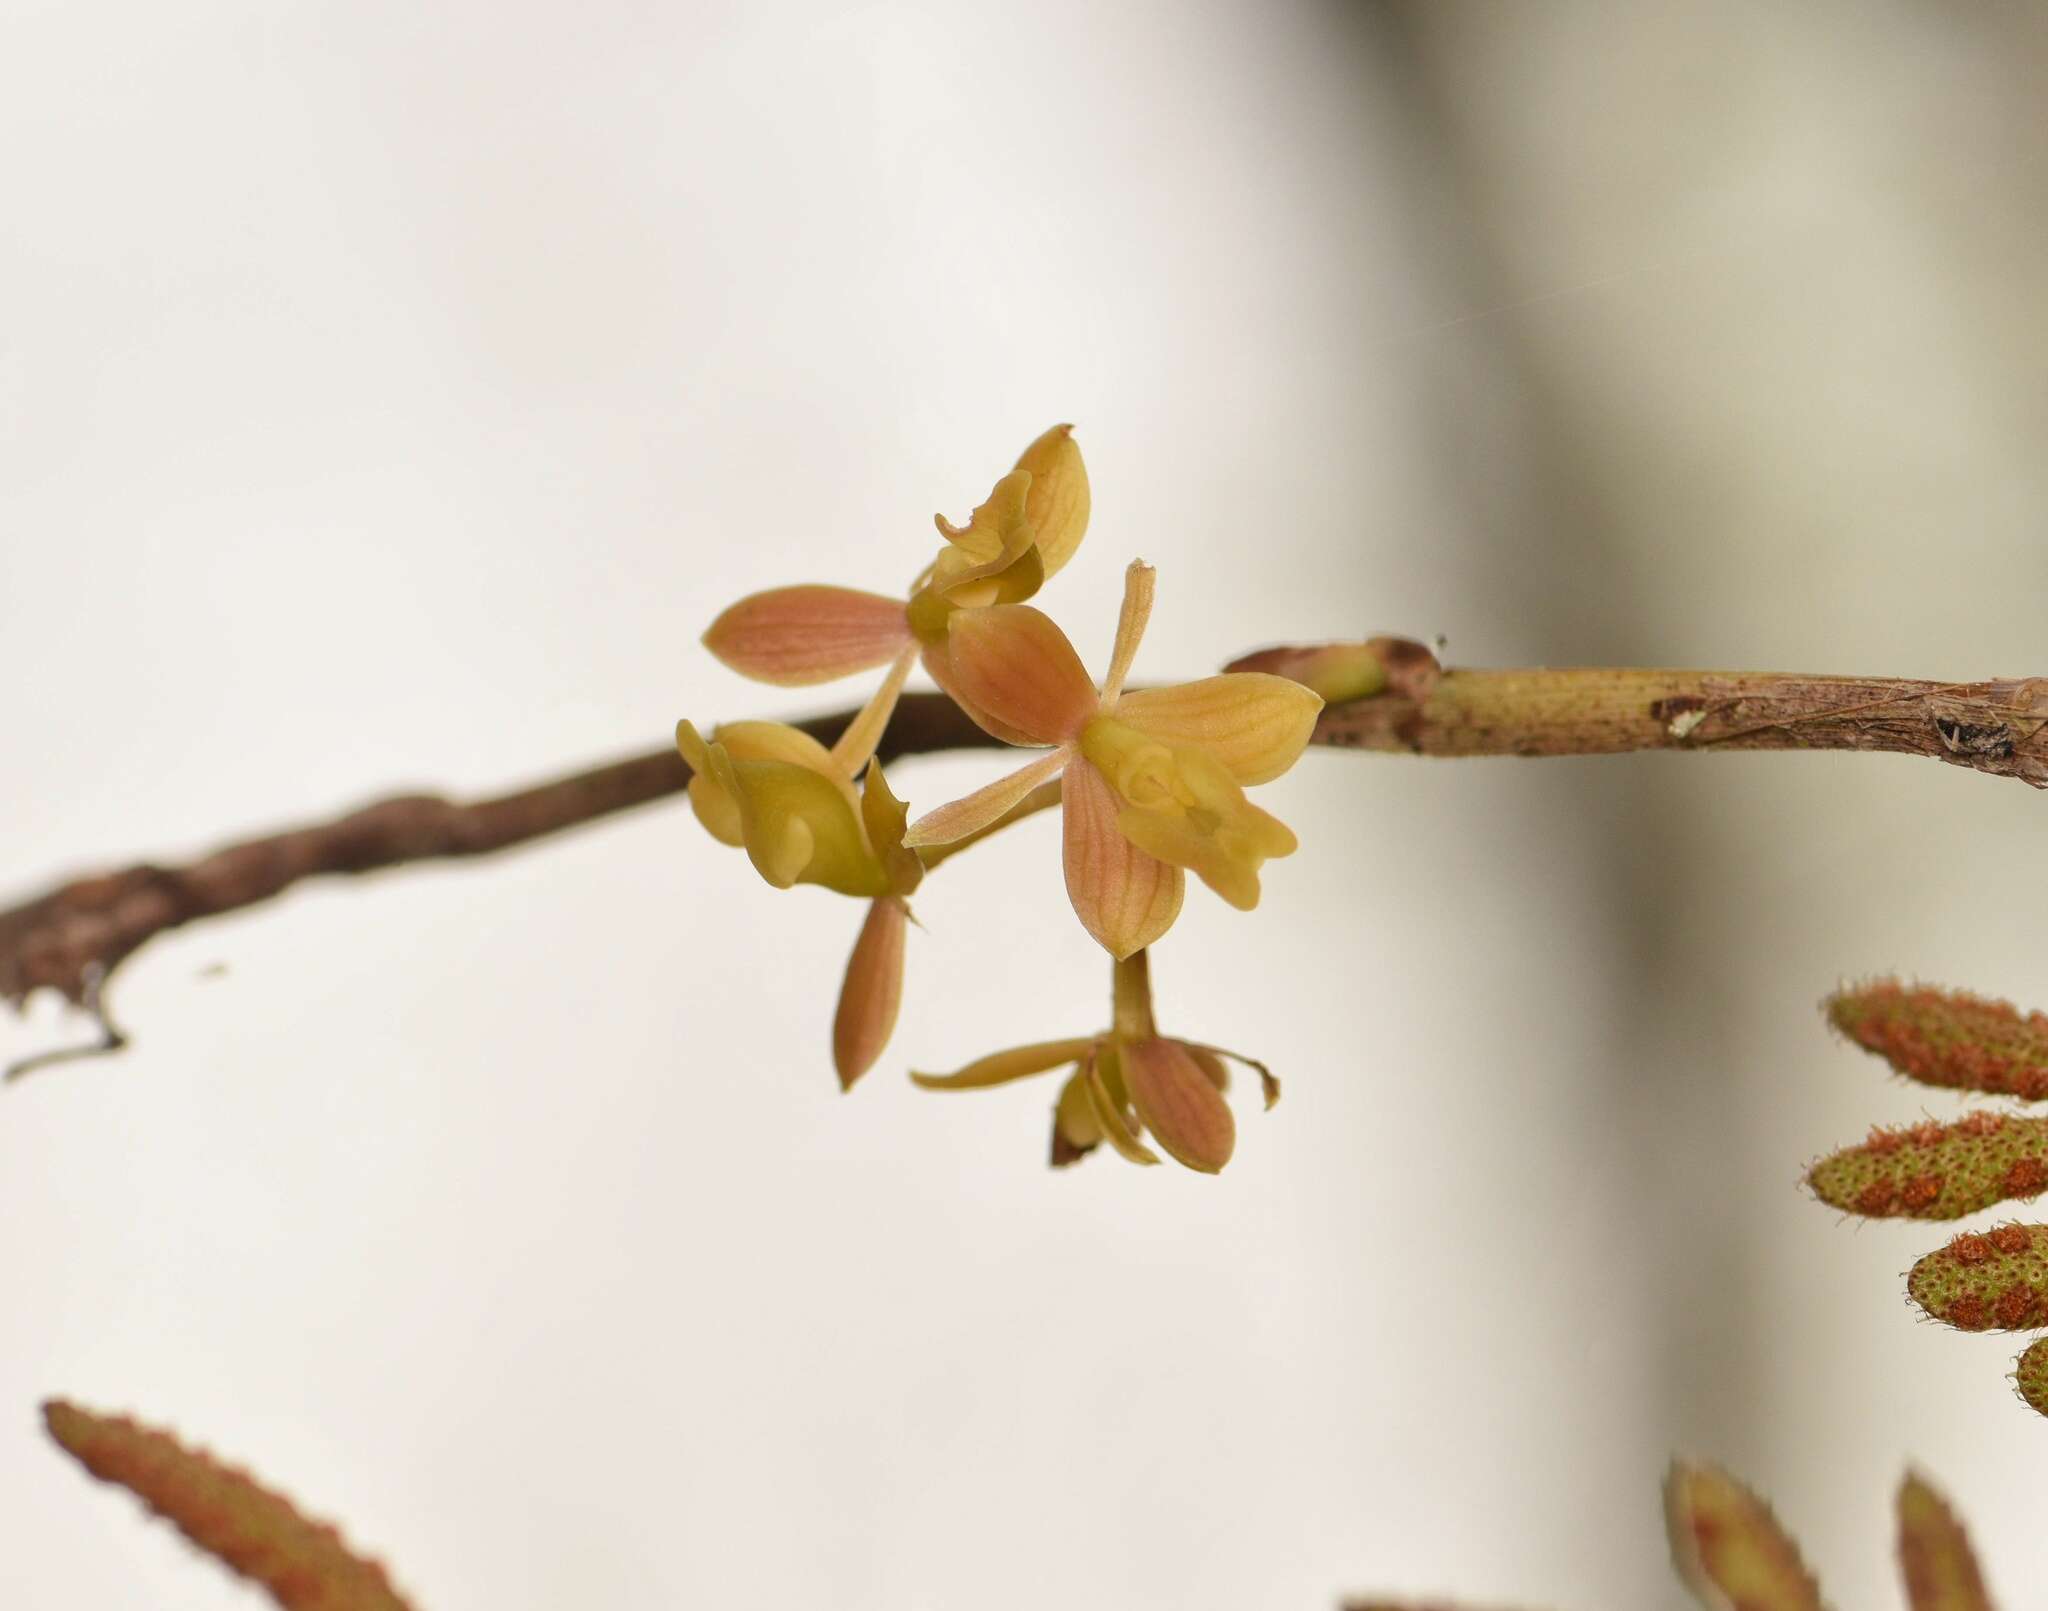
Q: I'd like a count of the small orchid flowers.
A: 4